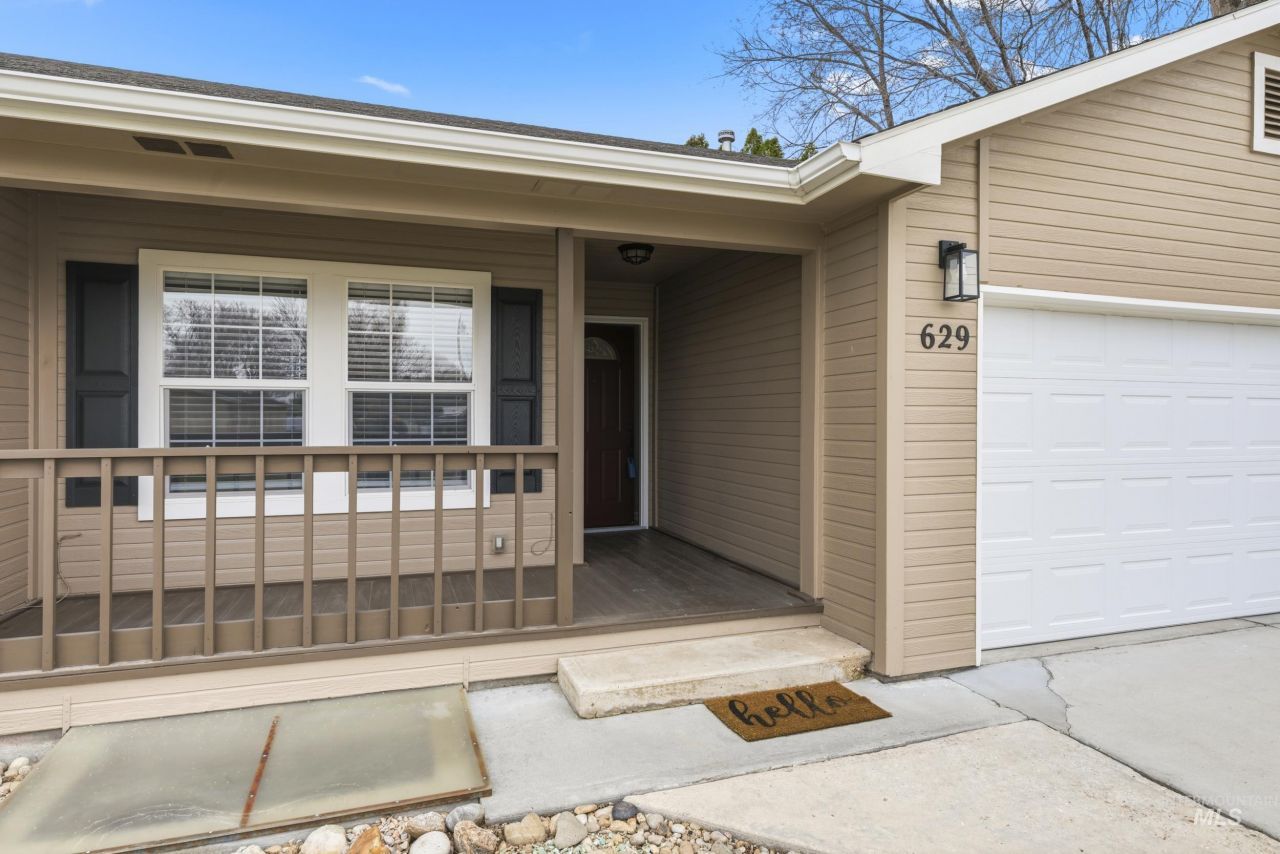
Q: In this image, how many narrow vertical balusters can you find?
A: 11